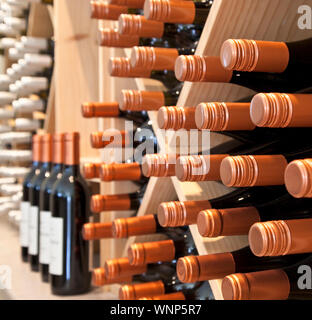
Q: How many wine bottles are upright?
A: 4